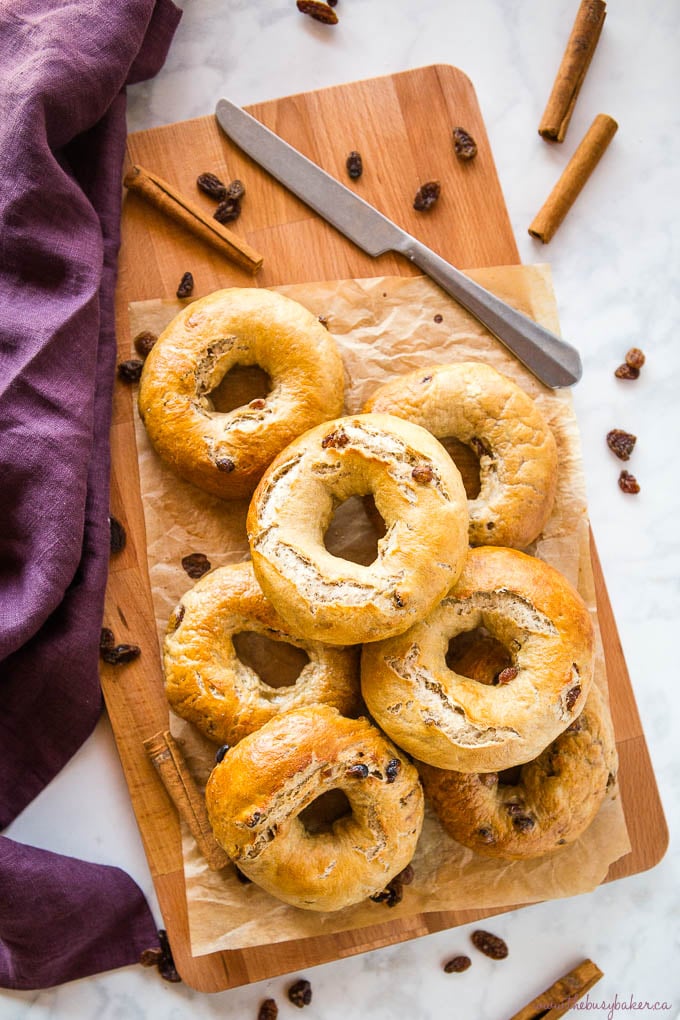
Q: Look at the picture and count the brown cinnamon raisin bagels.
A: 7